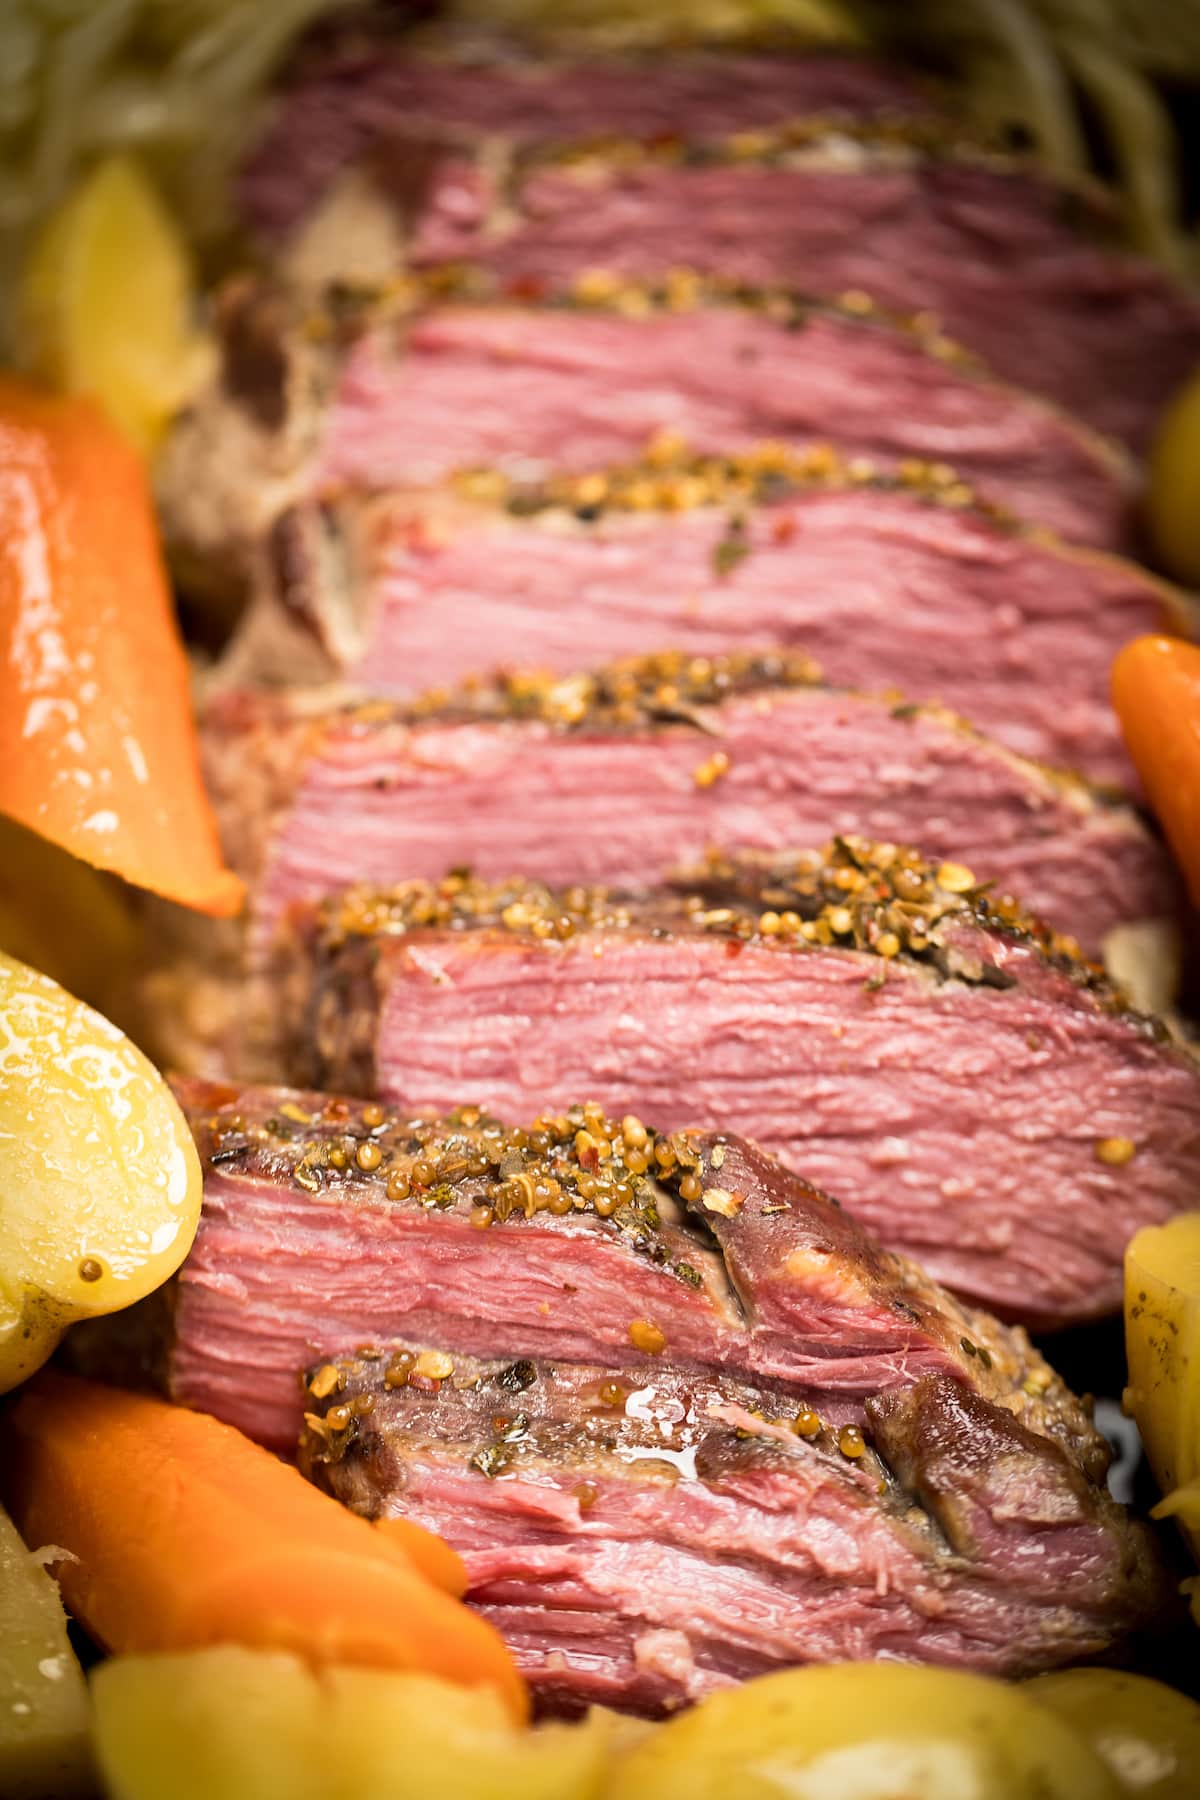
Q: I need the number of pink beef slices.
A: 8